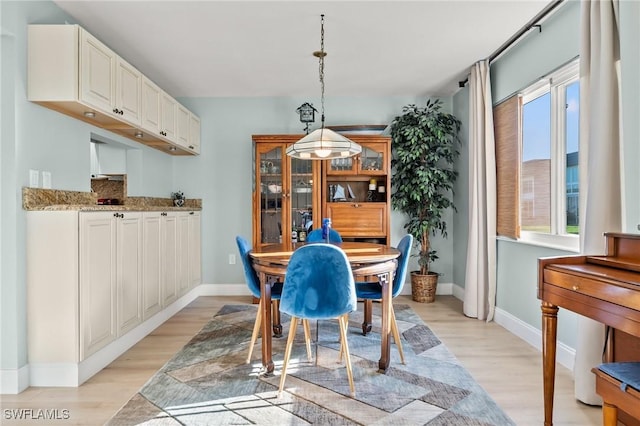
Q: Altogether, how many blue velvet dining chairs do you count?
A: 4